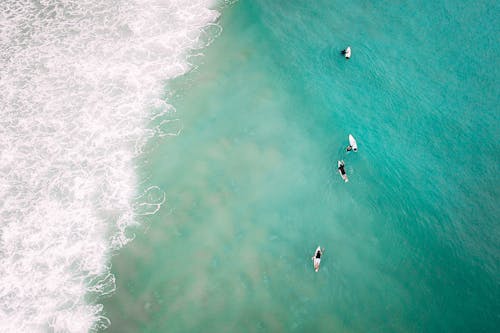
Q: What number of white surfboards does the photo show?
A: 4